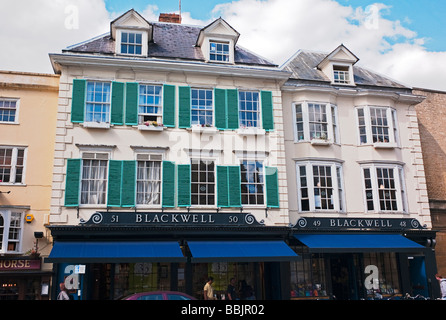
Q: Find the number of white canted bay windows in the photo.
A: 4